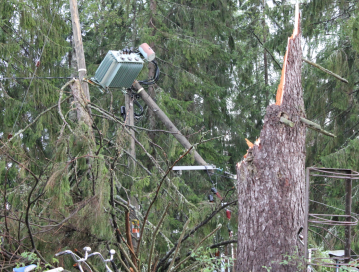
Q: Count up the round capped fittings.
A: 3